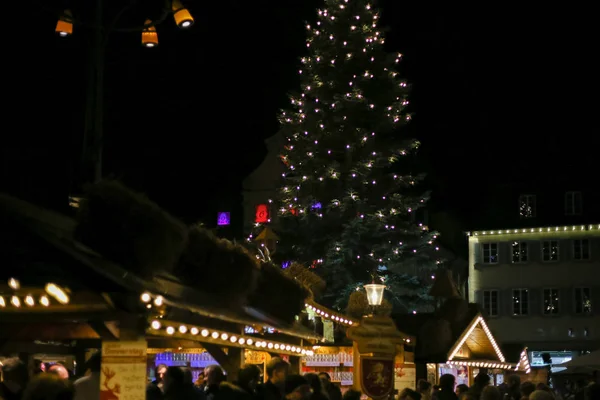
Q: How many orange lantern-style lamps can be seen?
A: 3